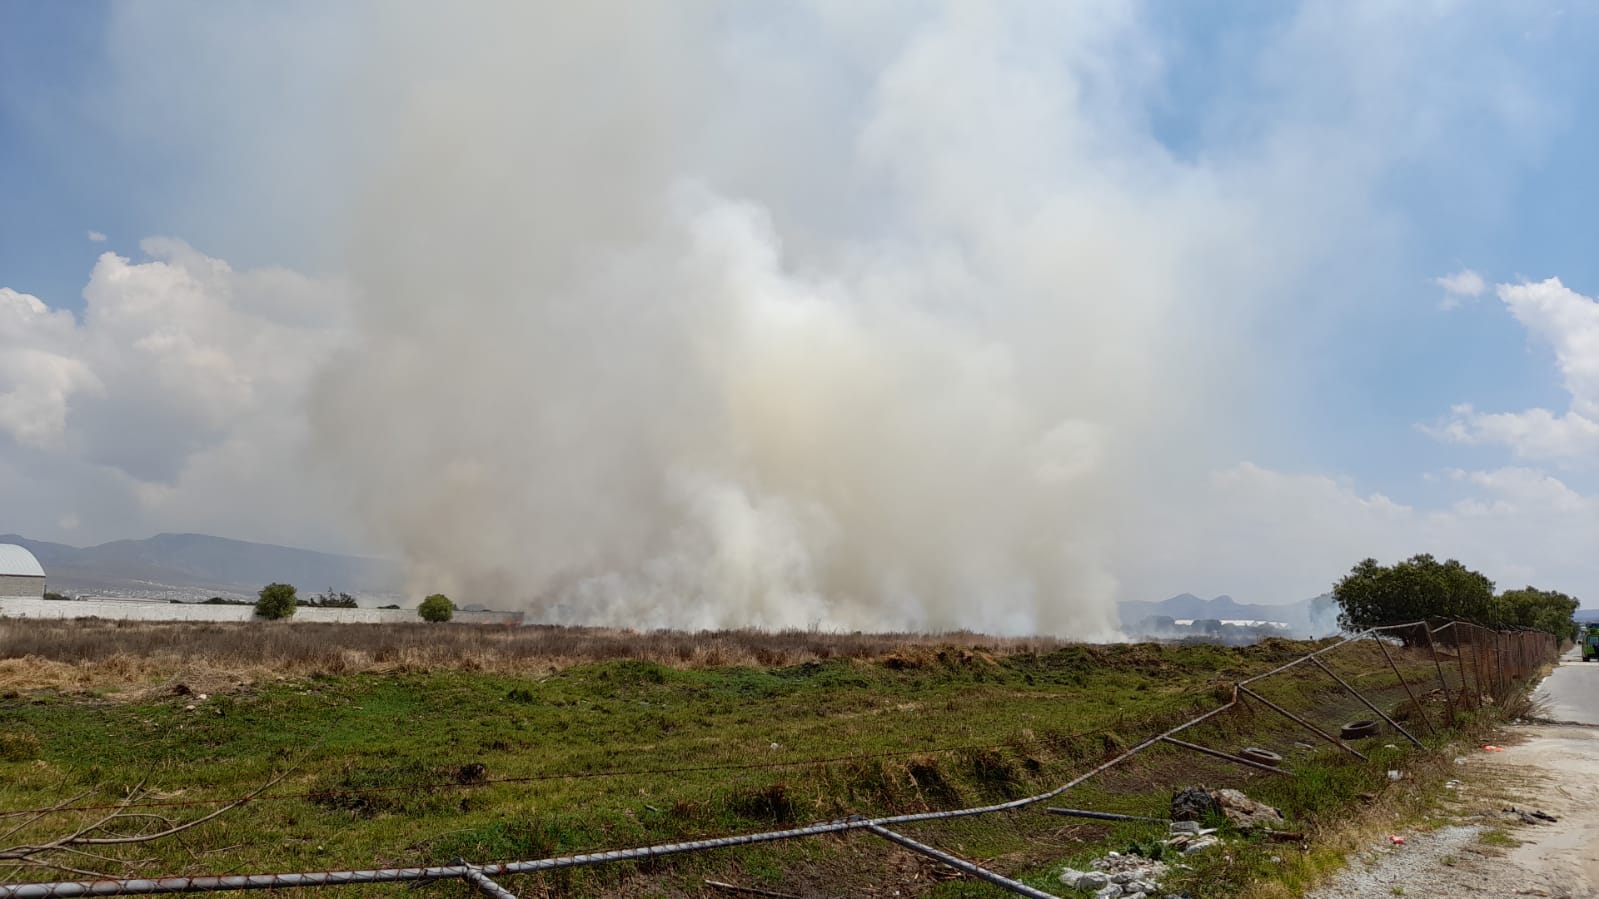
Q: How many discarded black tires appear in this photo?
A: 2